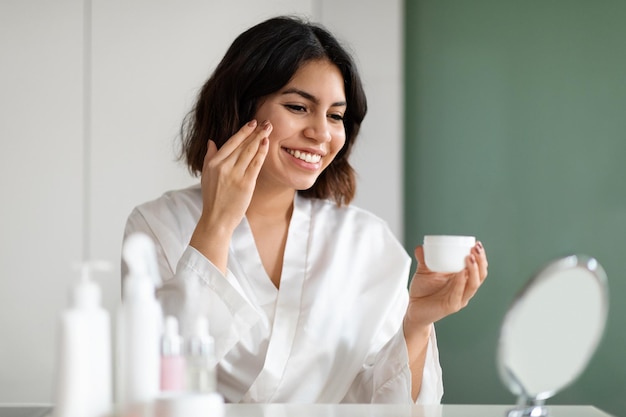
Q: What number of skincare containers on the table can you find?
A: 5